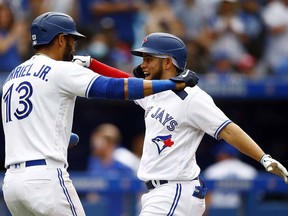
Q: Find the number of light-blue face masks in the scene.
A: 1